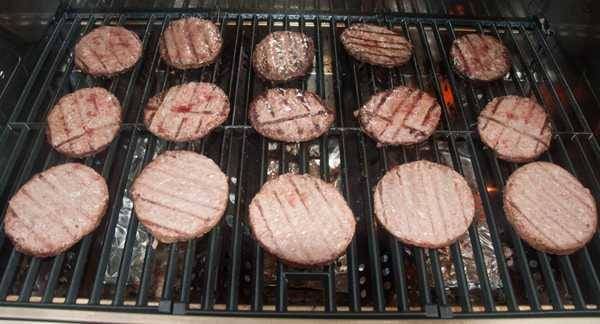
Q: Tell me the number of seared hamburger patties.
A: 15